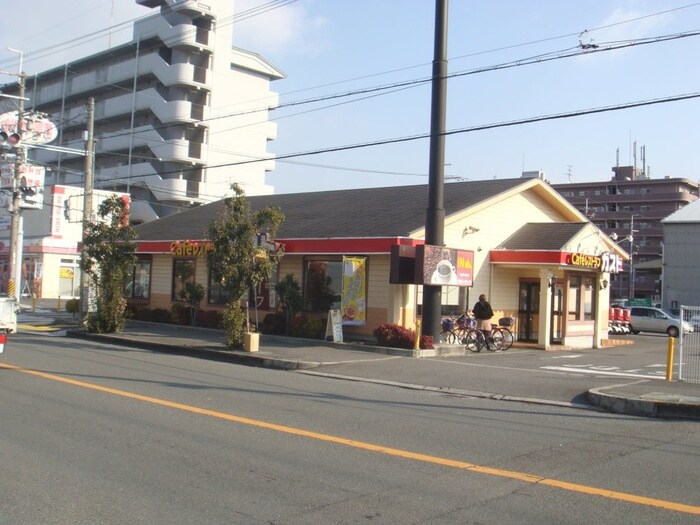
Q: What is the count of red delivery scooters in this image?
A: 3